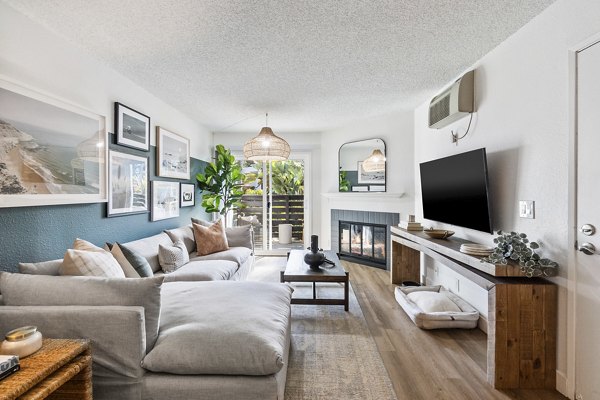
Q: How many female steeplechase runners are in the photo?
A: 0